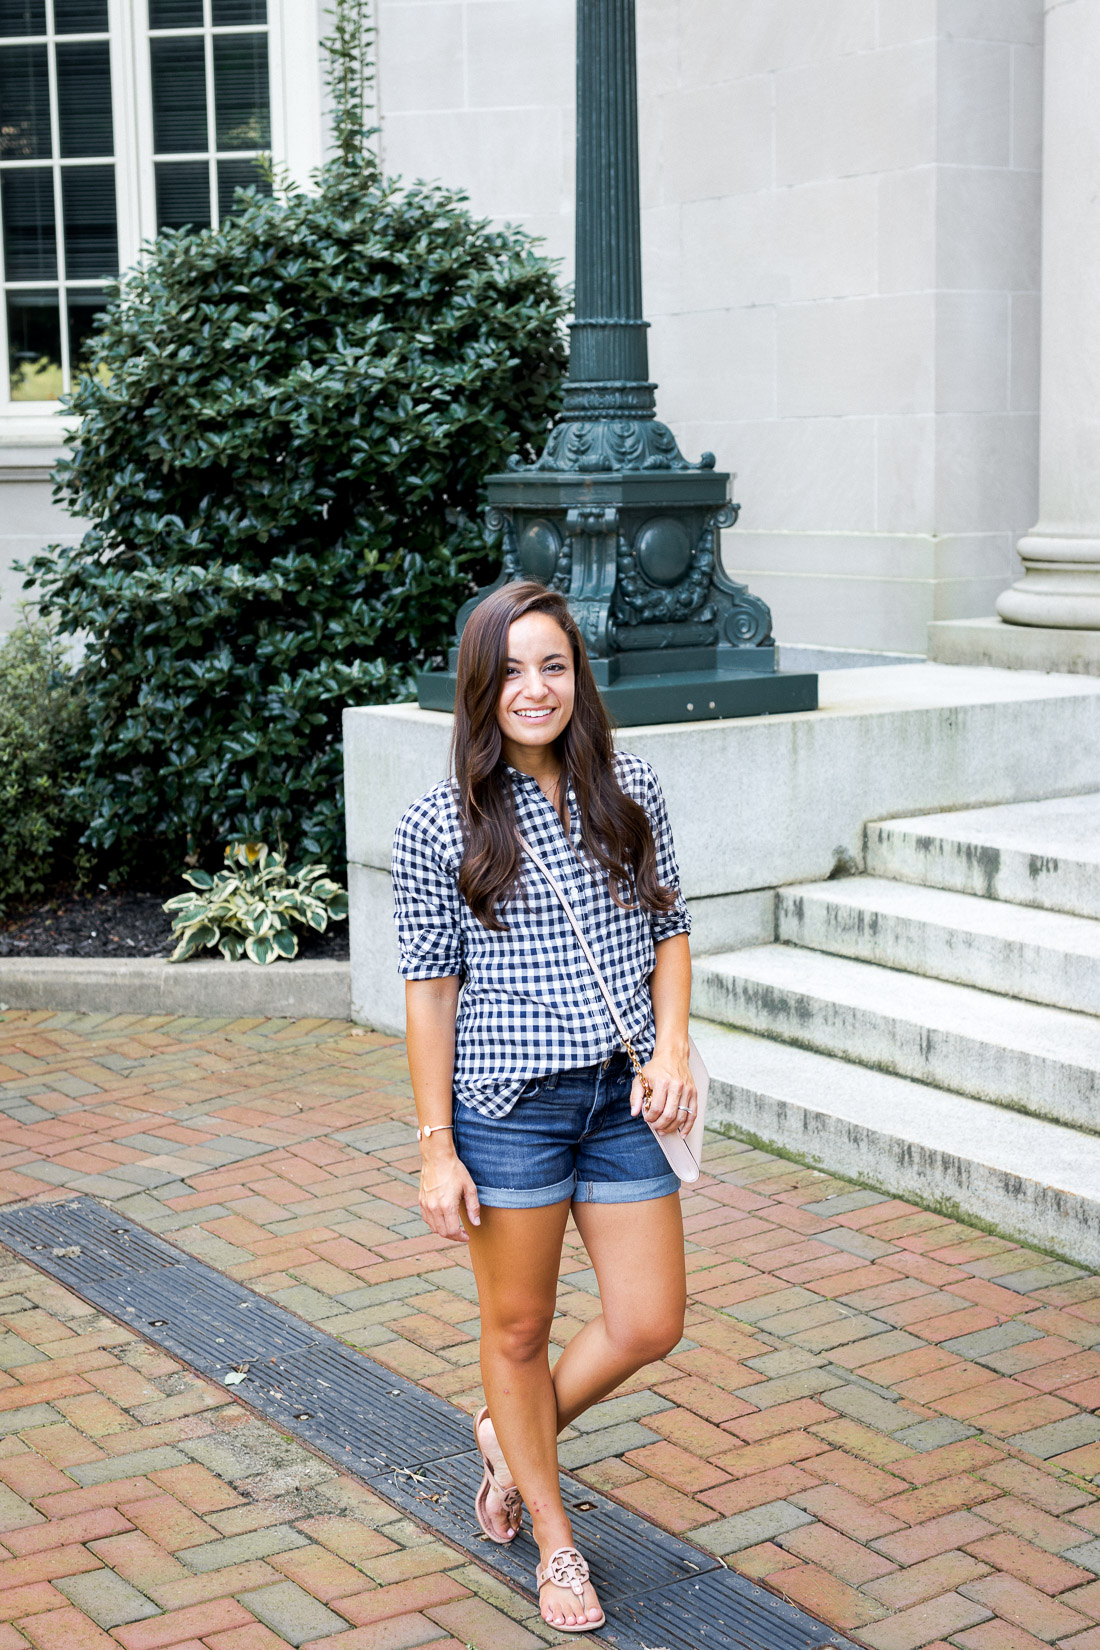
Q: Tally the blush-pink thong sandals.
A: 2